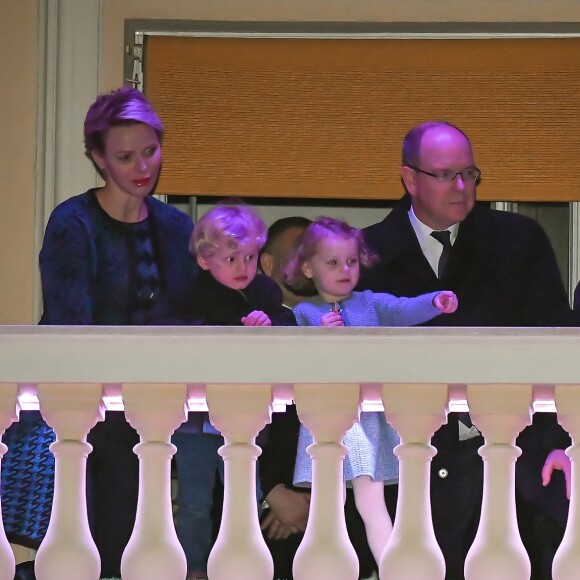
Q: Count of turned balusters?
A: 8